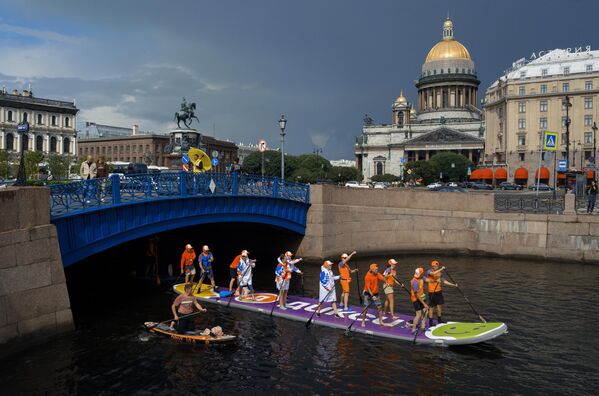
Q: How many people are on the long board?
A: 12